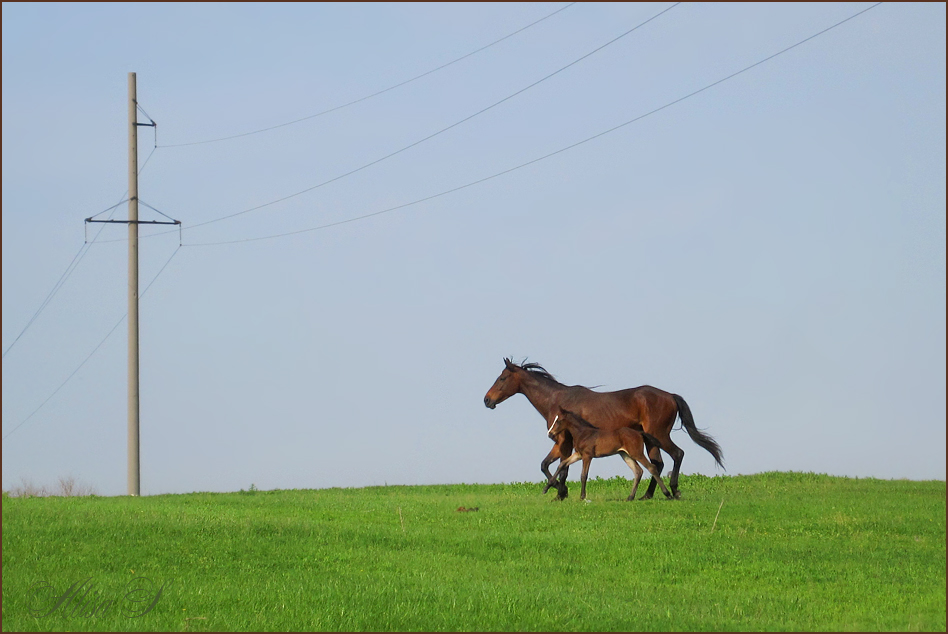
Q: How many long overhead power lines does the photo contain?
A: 3